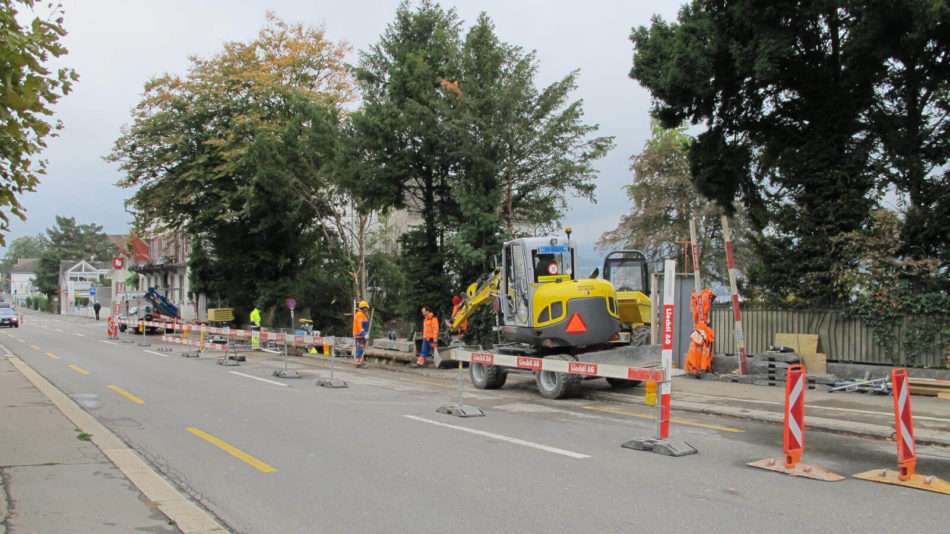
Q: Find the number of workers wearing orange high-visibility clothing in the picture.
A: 3